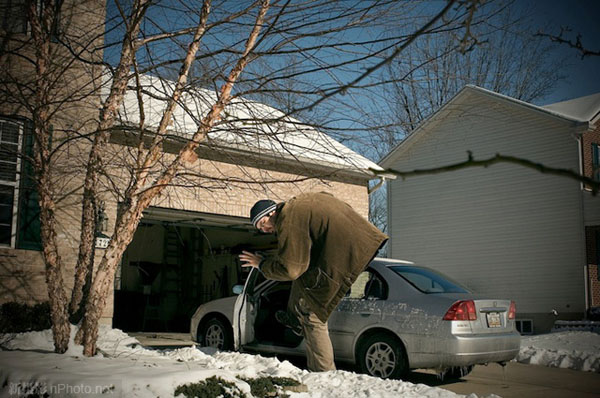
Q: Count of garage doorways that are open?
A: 1